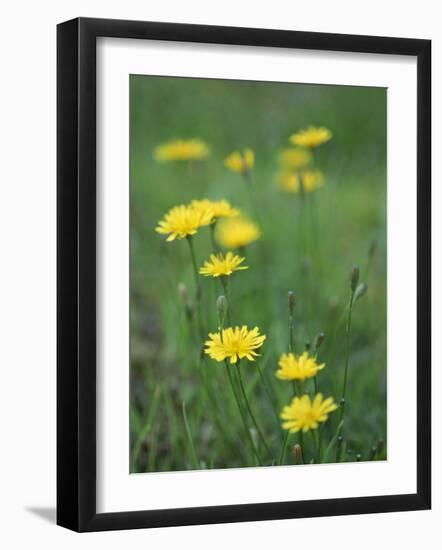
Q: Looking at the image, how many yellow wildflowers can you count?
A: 12